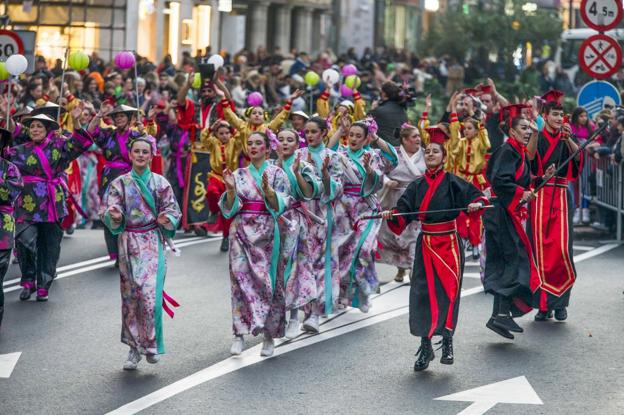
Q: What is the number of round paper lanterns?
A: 12